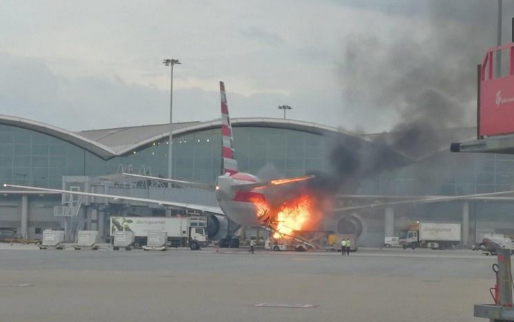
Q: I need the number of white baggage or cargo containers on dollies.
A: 4